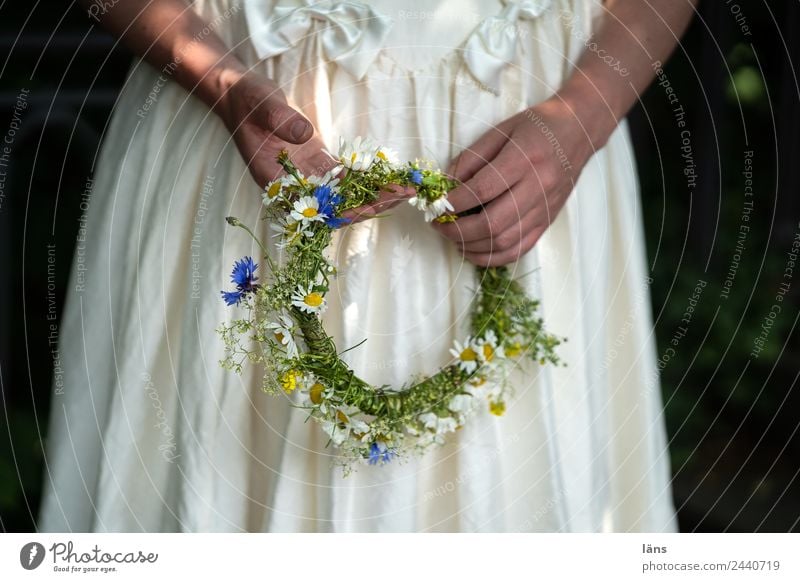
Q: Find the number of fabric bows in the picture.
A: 2